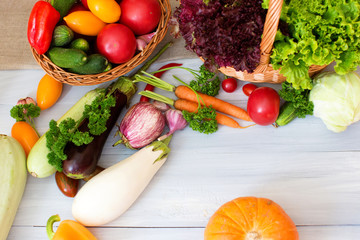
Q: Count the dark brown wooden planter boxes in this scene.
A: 0